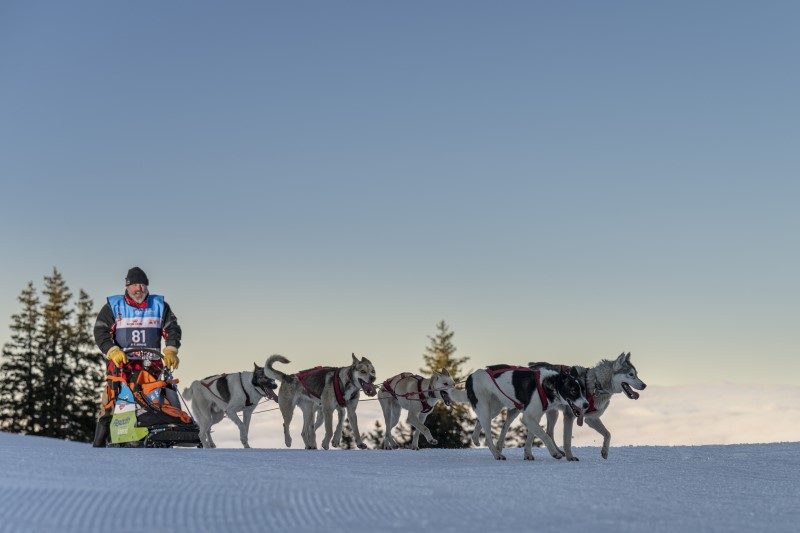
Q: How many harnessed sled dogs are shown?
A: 5